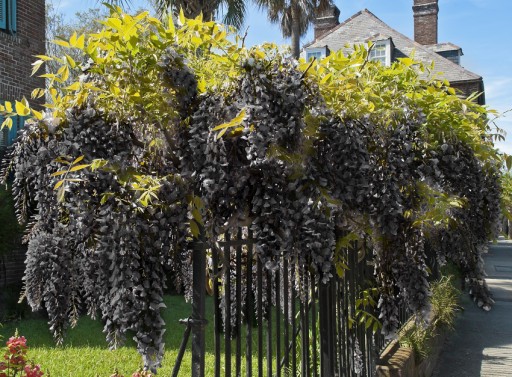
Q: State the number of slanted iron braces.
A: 2